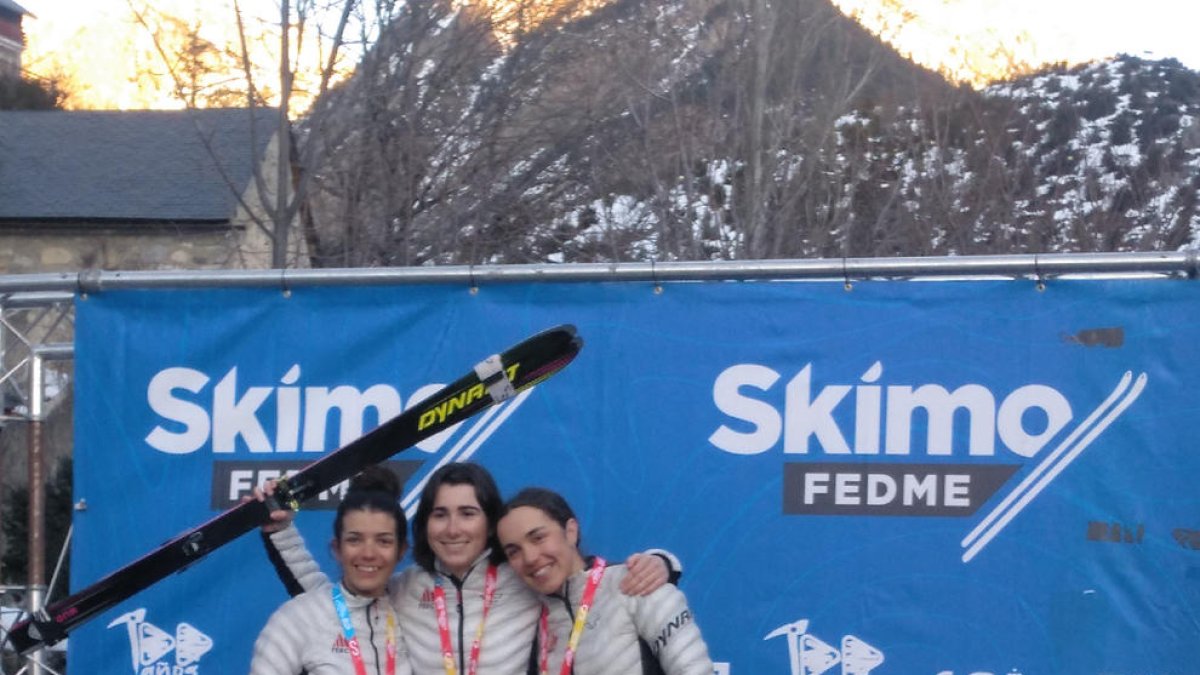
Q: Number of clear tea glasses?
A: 0